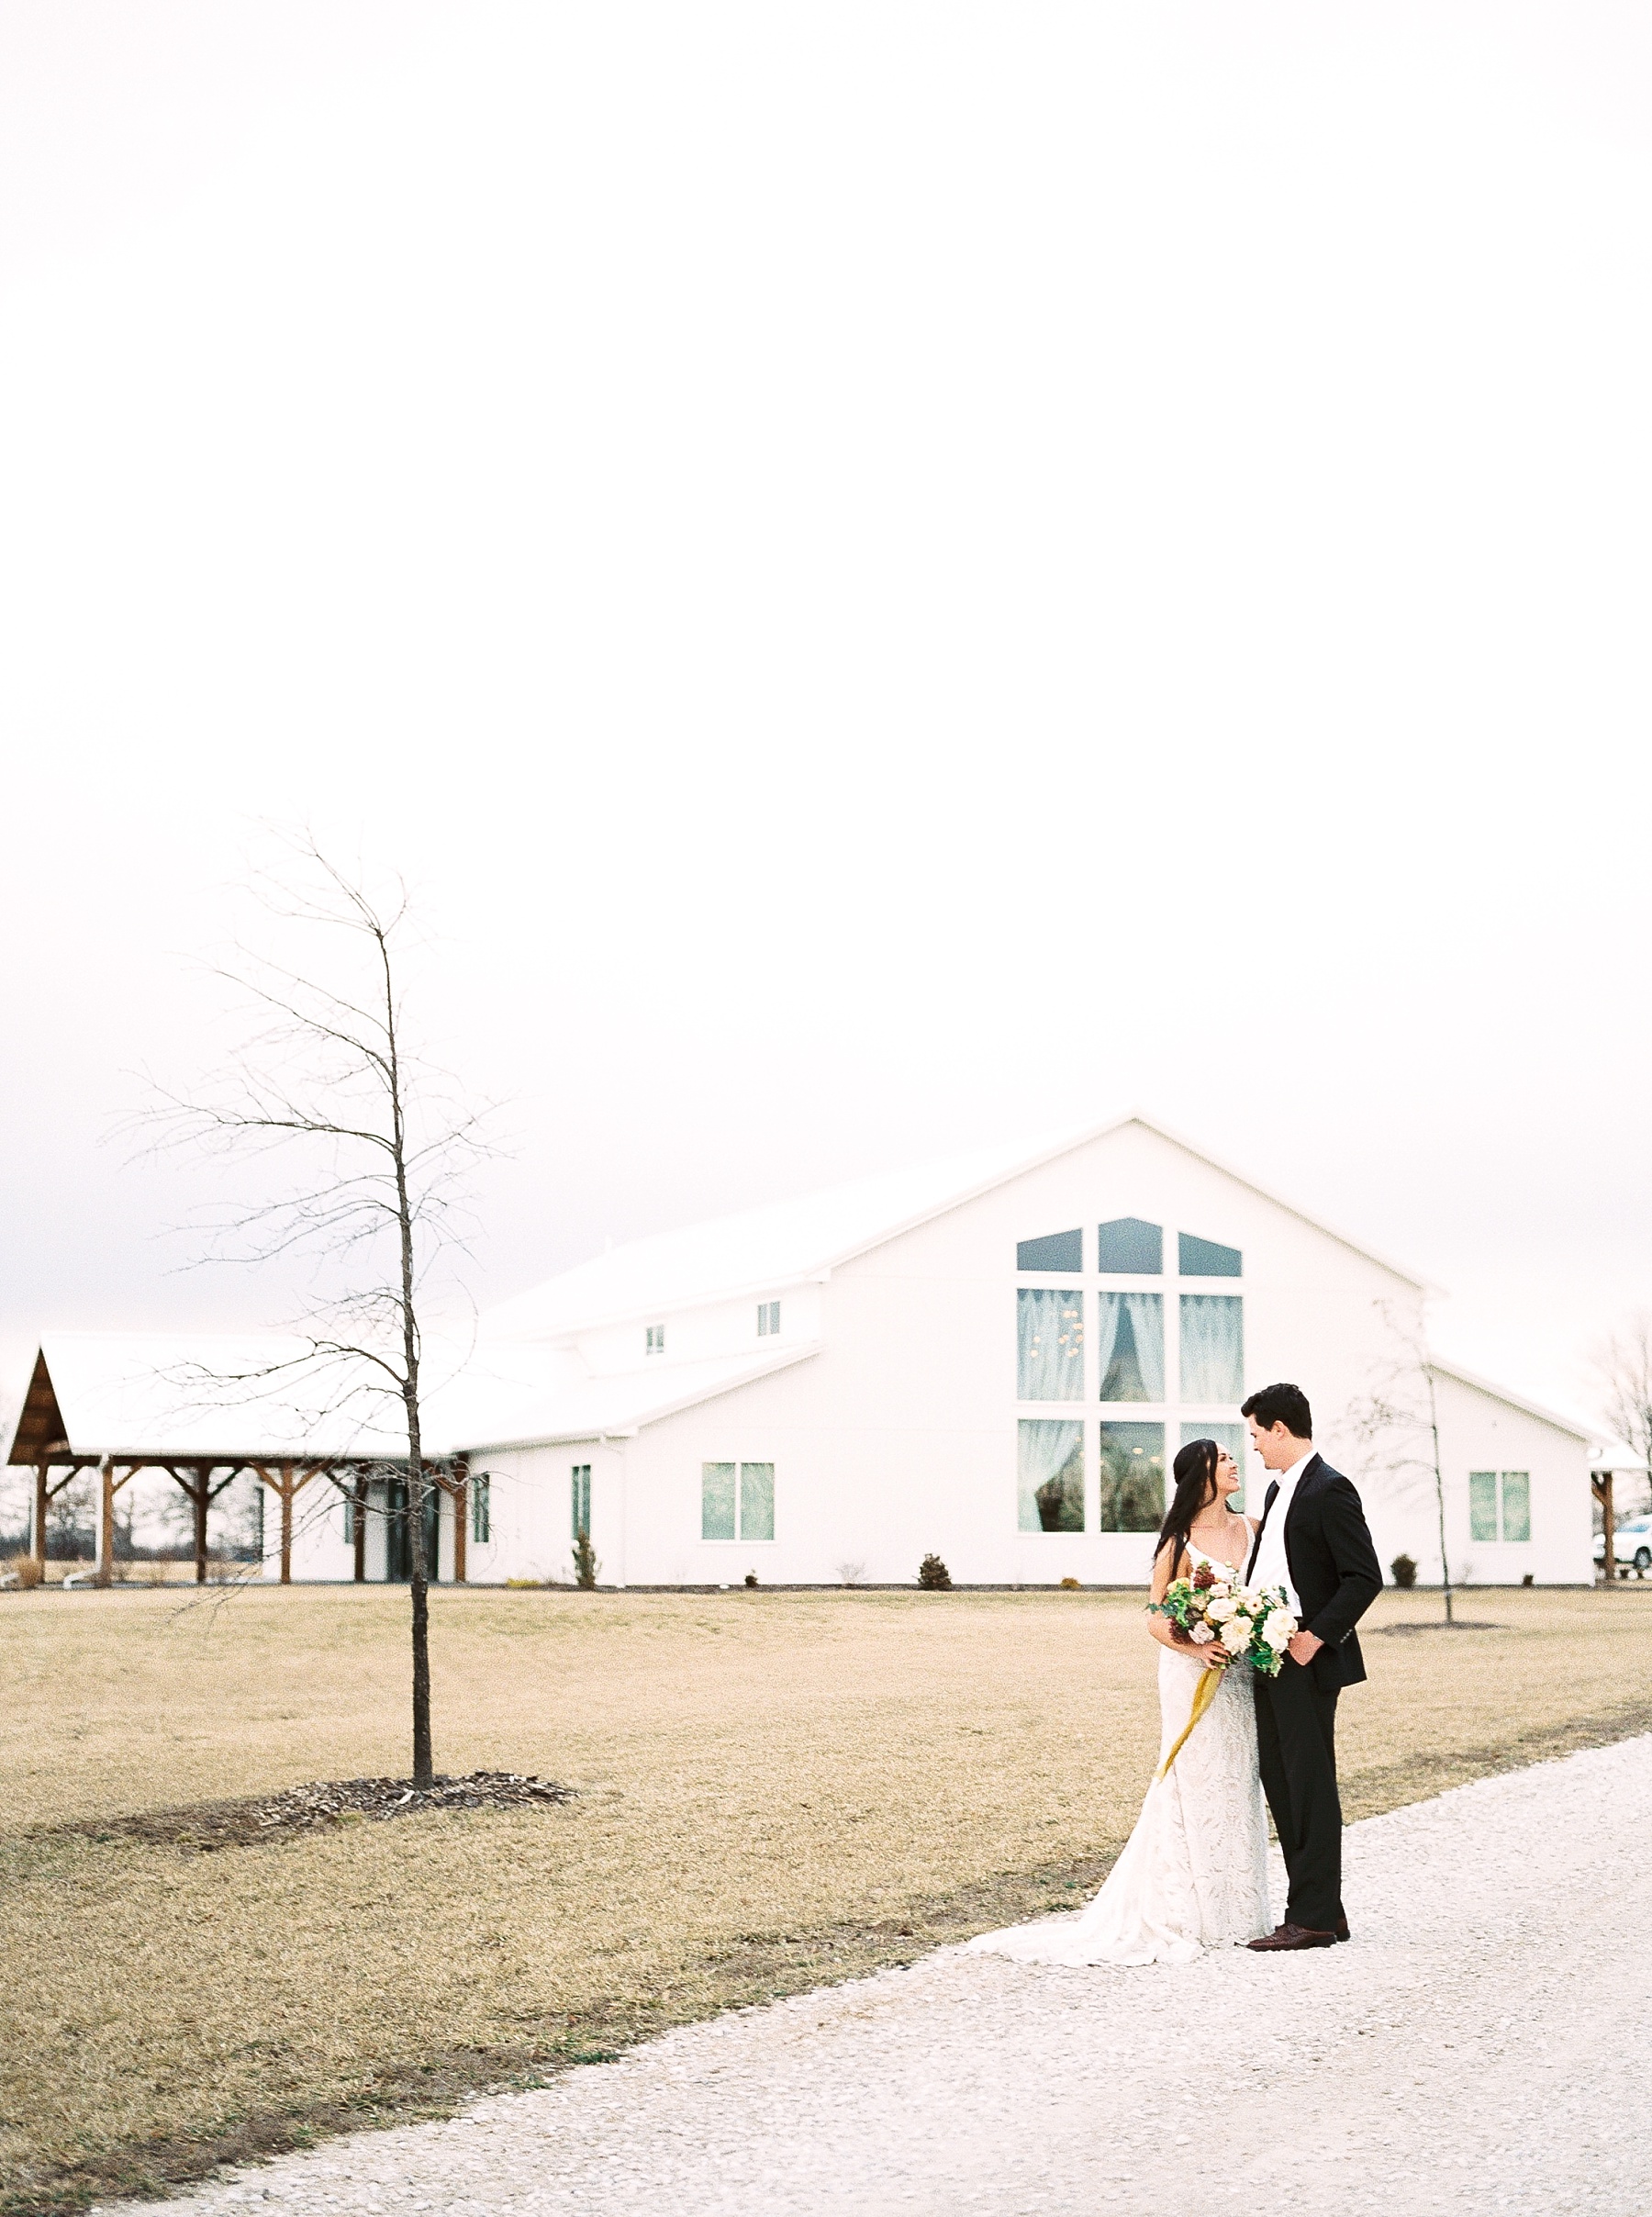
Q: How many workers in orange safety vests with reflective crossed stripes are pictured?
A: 0